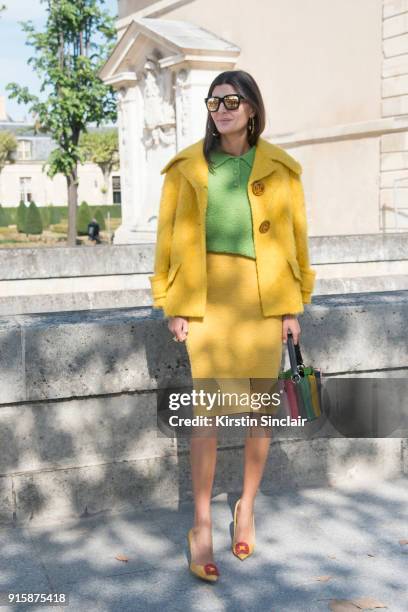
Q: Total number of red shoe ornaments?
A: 2